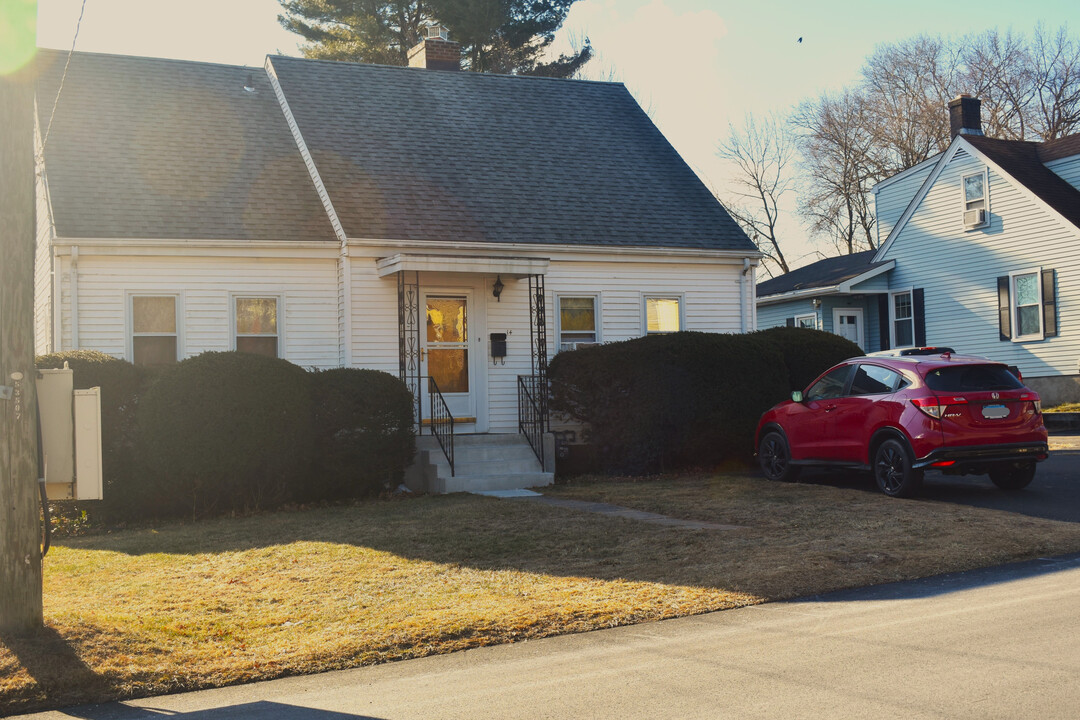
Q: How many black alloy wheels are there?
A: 2